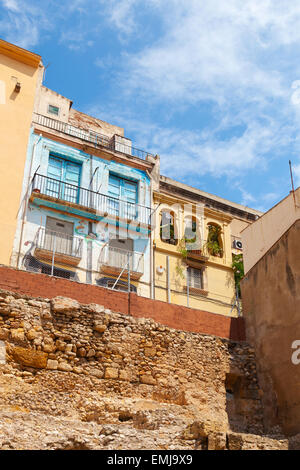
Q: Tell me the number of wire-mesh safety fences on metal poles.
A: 1